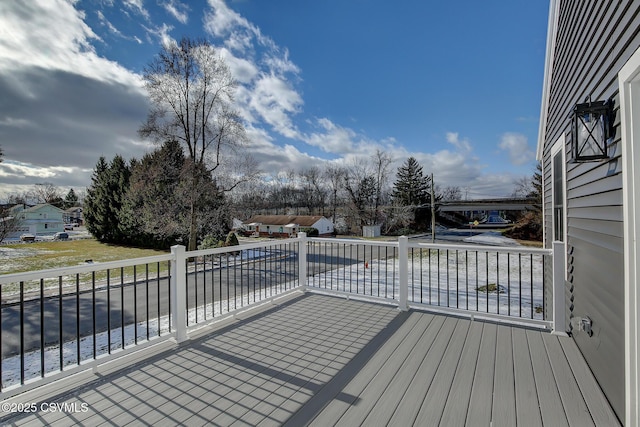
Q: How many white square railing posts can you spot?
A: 4